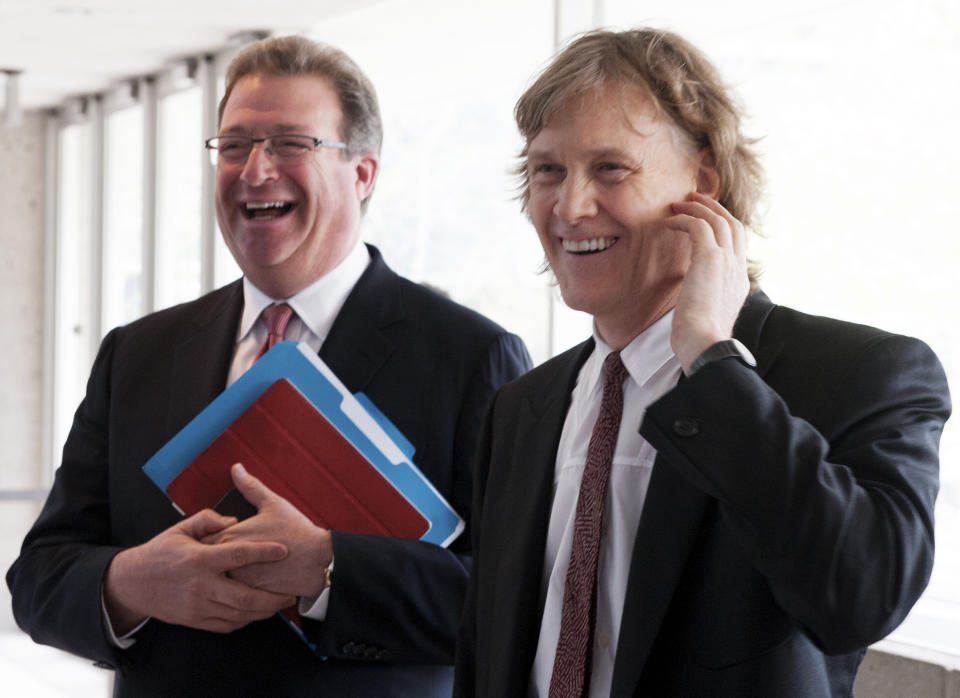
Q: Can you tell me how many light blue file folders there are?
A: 1